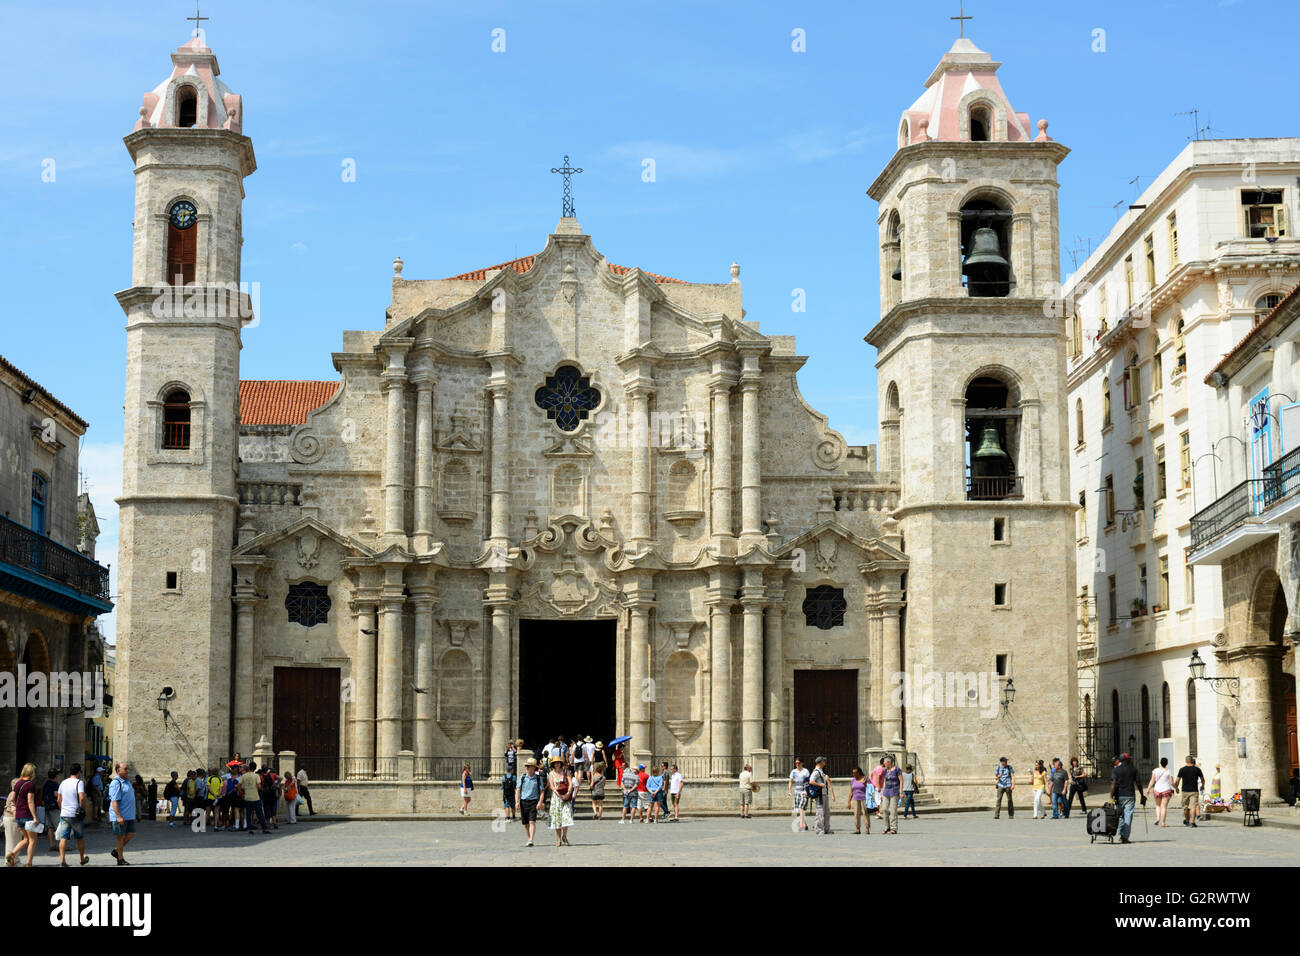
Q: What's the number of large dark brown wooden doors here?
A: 2